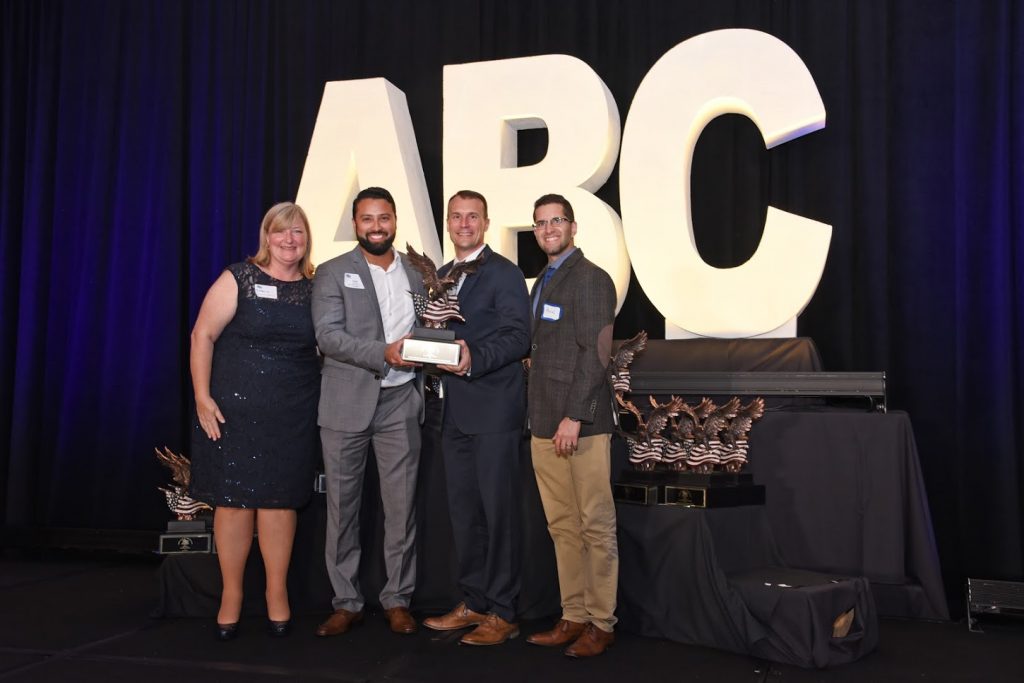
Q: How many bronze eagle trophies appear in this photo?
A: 7